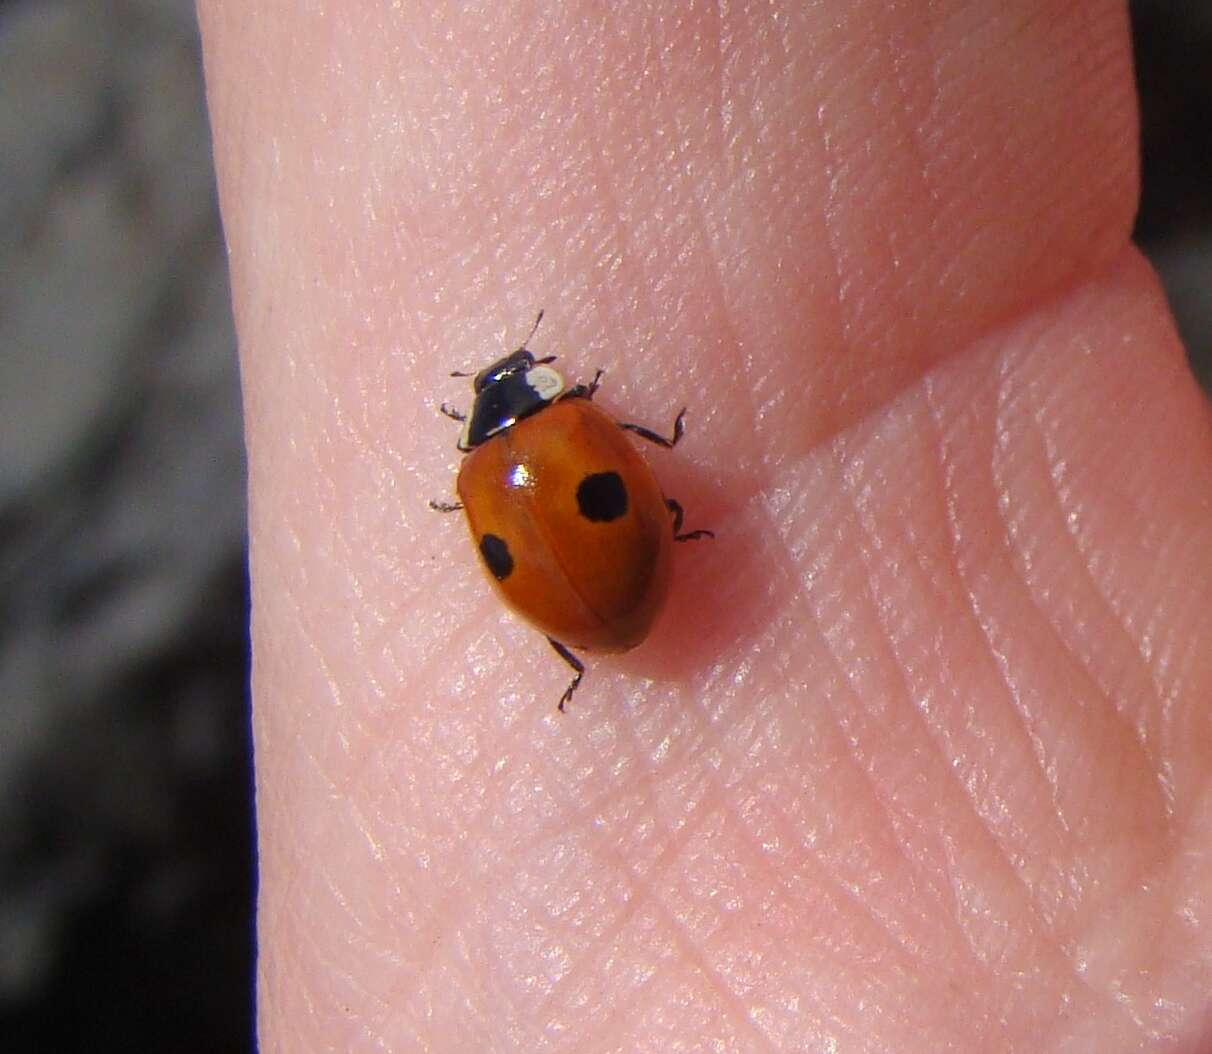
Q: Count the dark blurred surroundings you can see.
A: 2